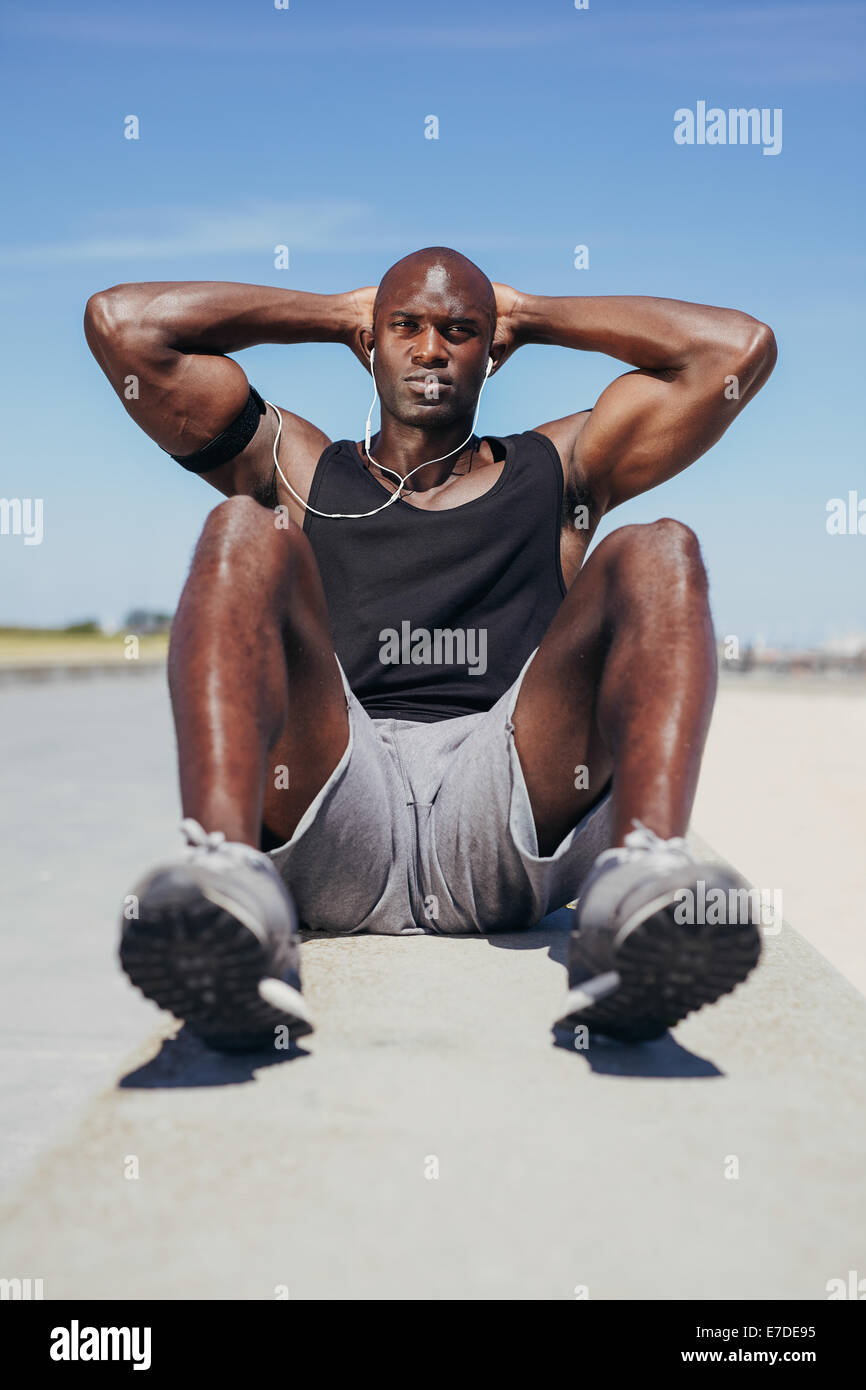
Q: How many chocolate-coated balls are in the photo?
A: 0